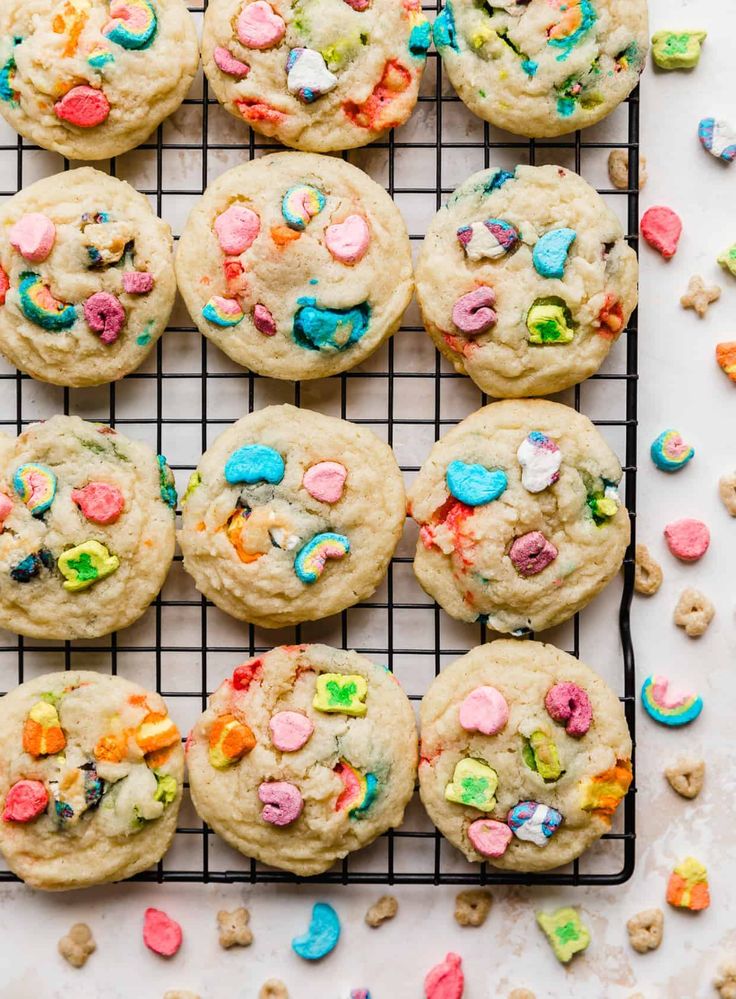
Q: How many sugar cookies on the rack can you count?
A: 12